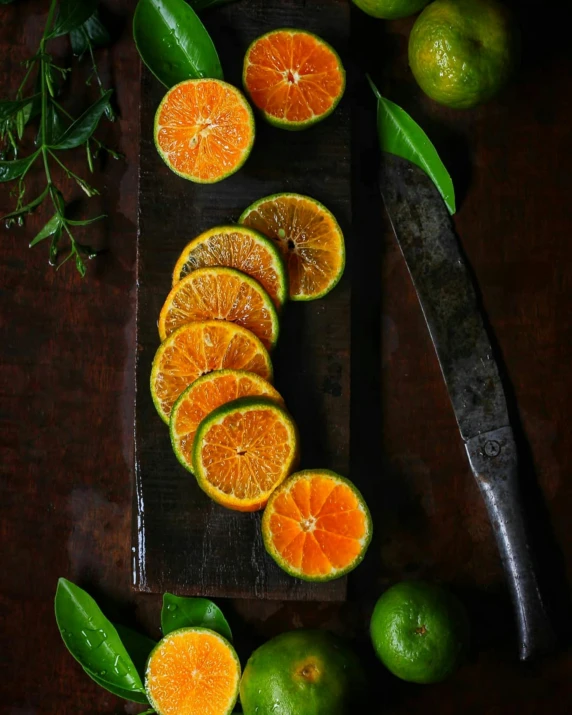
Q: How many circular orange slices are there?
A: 10